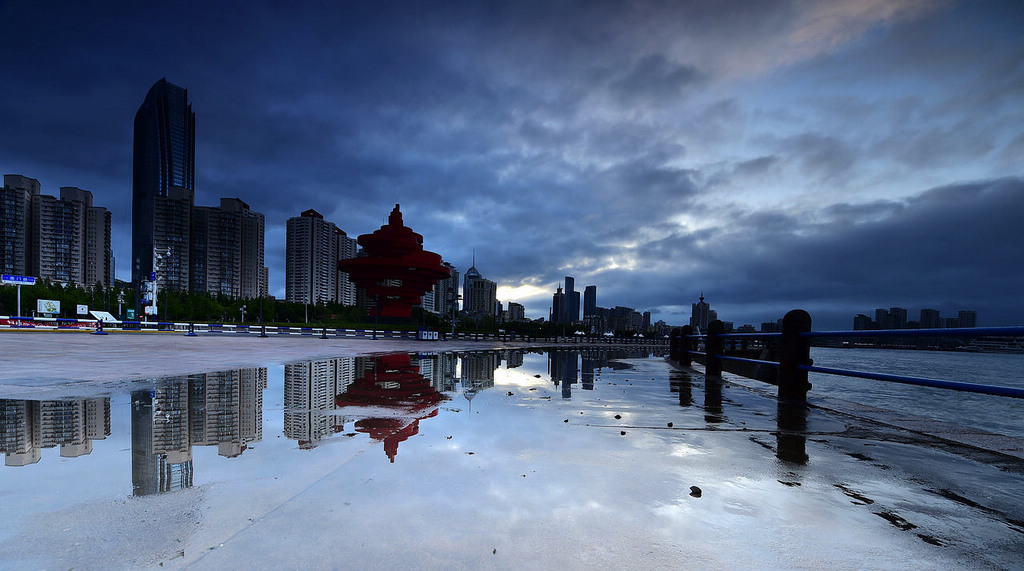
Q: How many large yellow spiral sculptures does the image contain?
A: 0